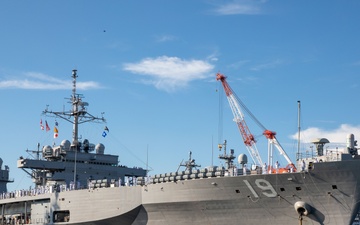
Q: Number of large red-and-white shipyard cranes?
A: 1